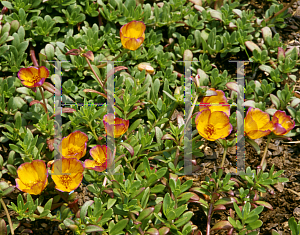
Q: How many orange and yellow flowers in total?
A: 11